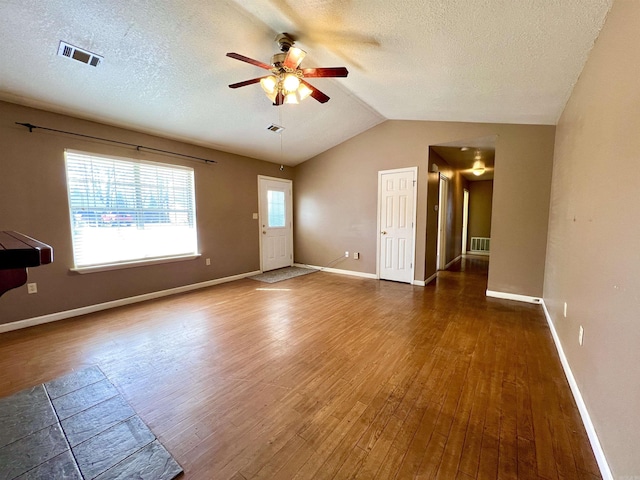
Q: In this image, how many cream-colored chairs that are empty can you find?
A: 0